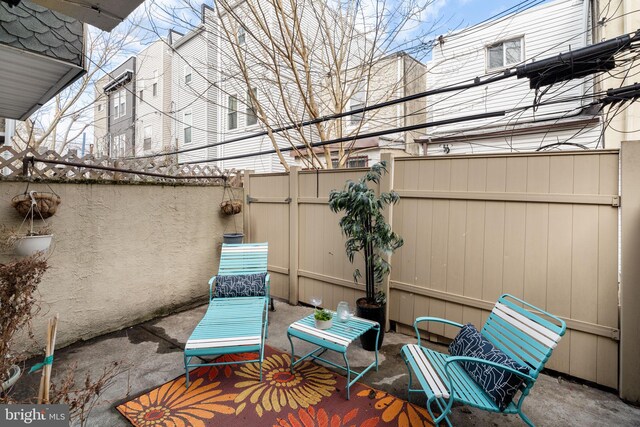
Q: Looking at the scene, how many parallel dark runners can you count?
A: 2